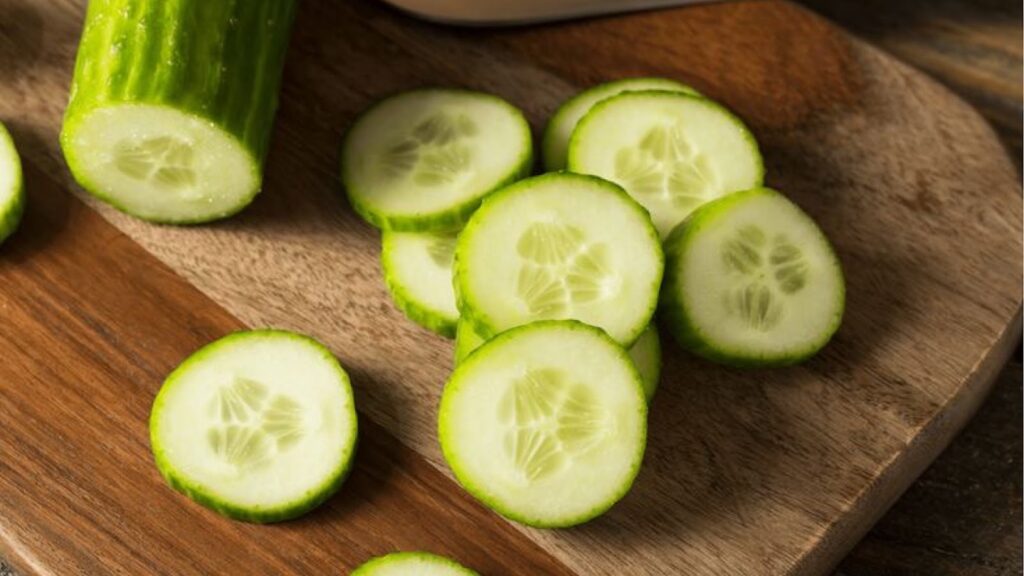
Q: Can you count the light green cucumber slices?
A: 11